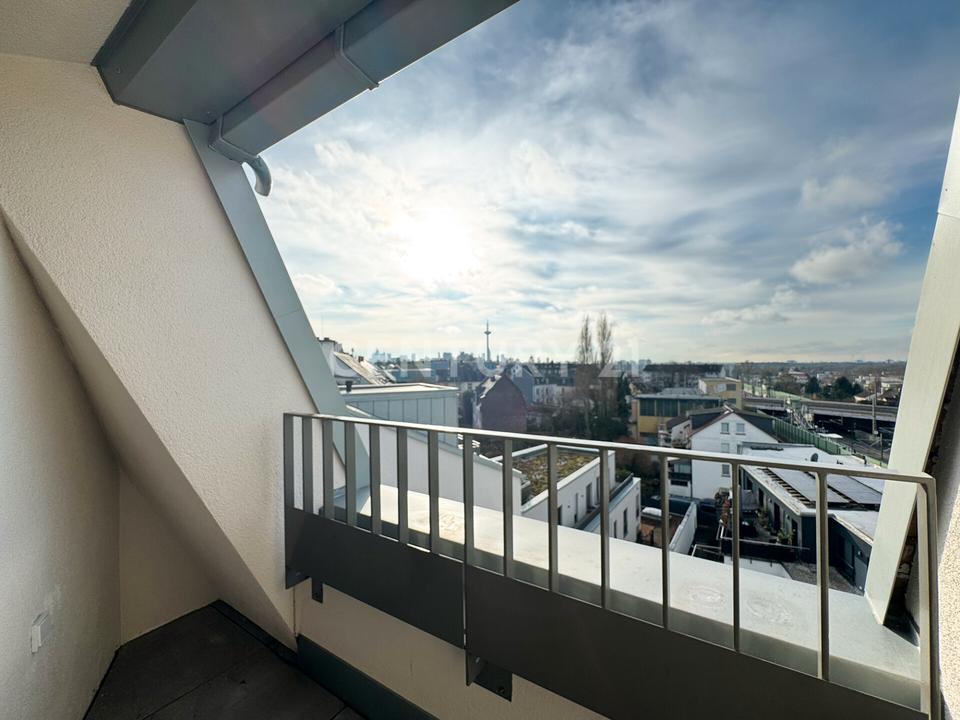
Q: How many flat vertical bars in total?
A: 15